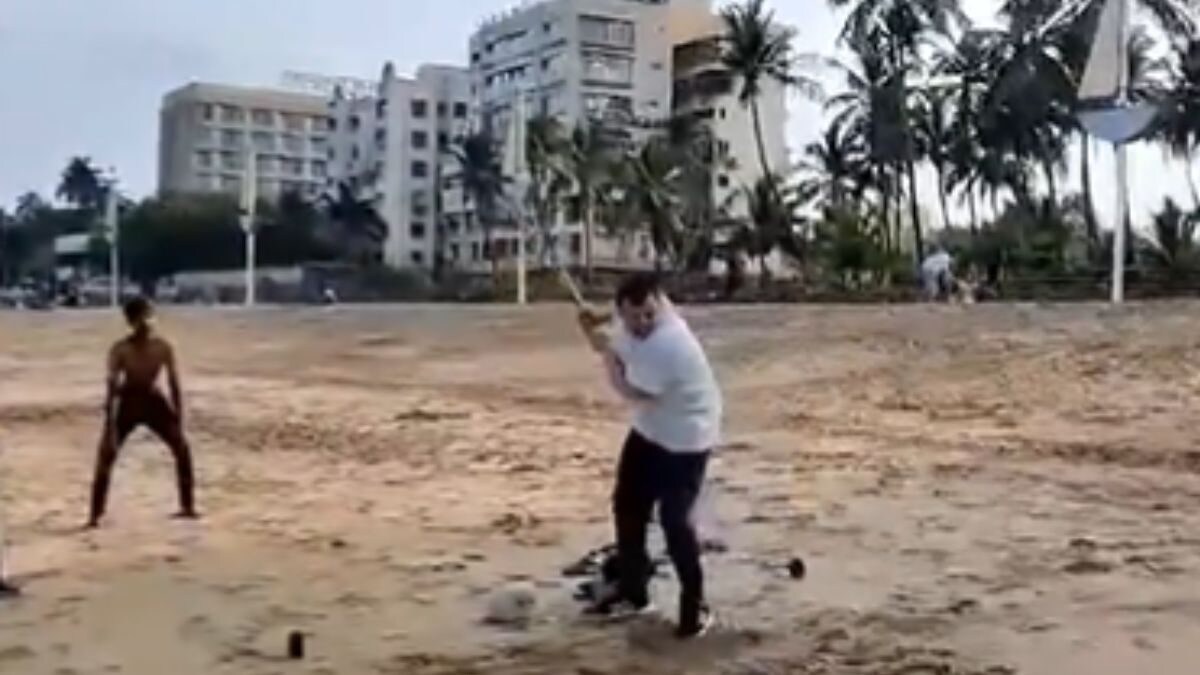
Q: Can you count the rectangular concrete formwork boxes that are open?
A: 0